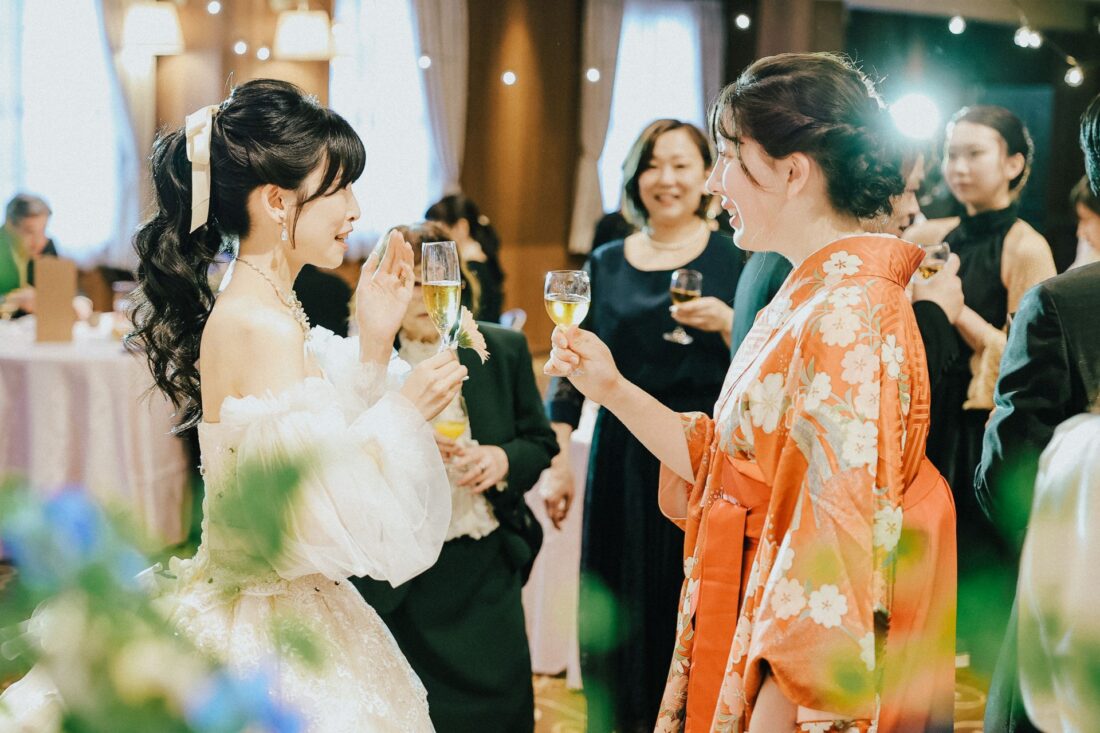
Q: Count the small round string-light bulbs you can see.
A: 11